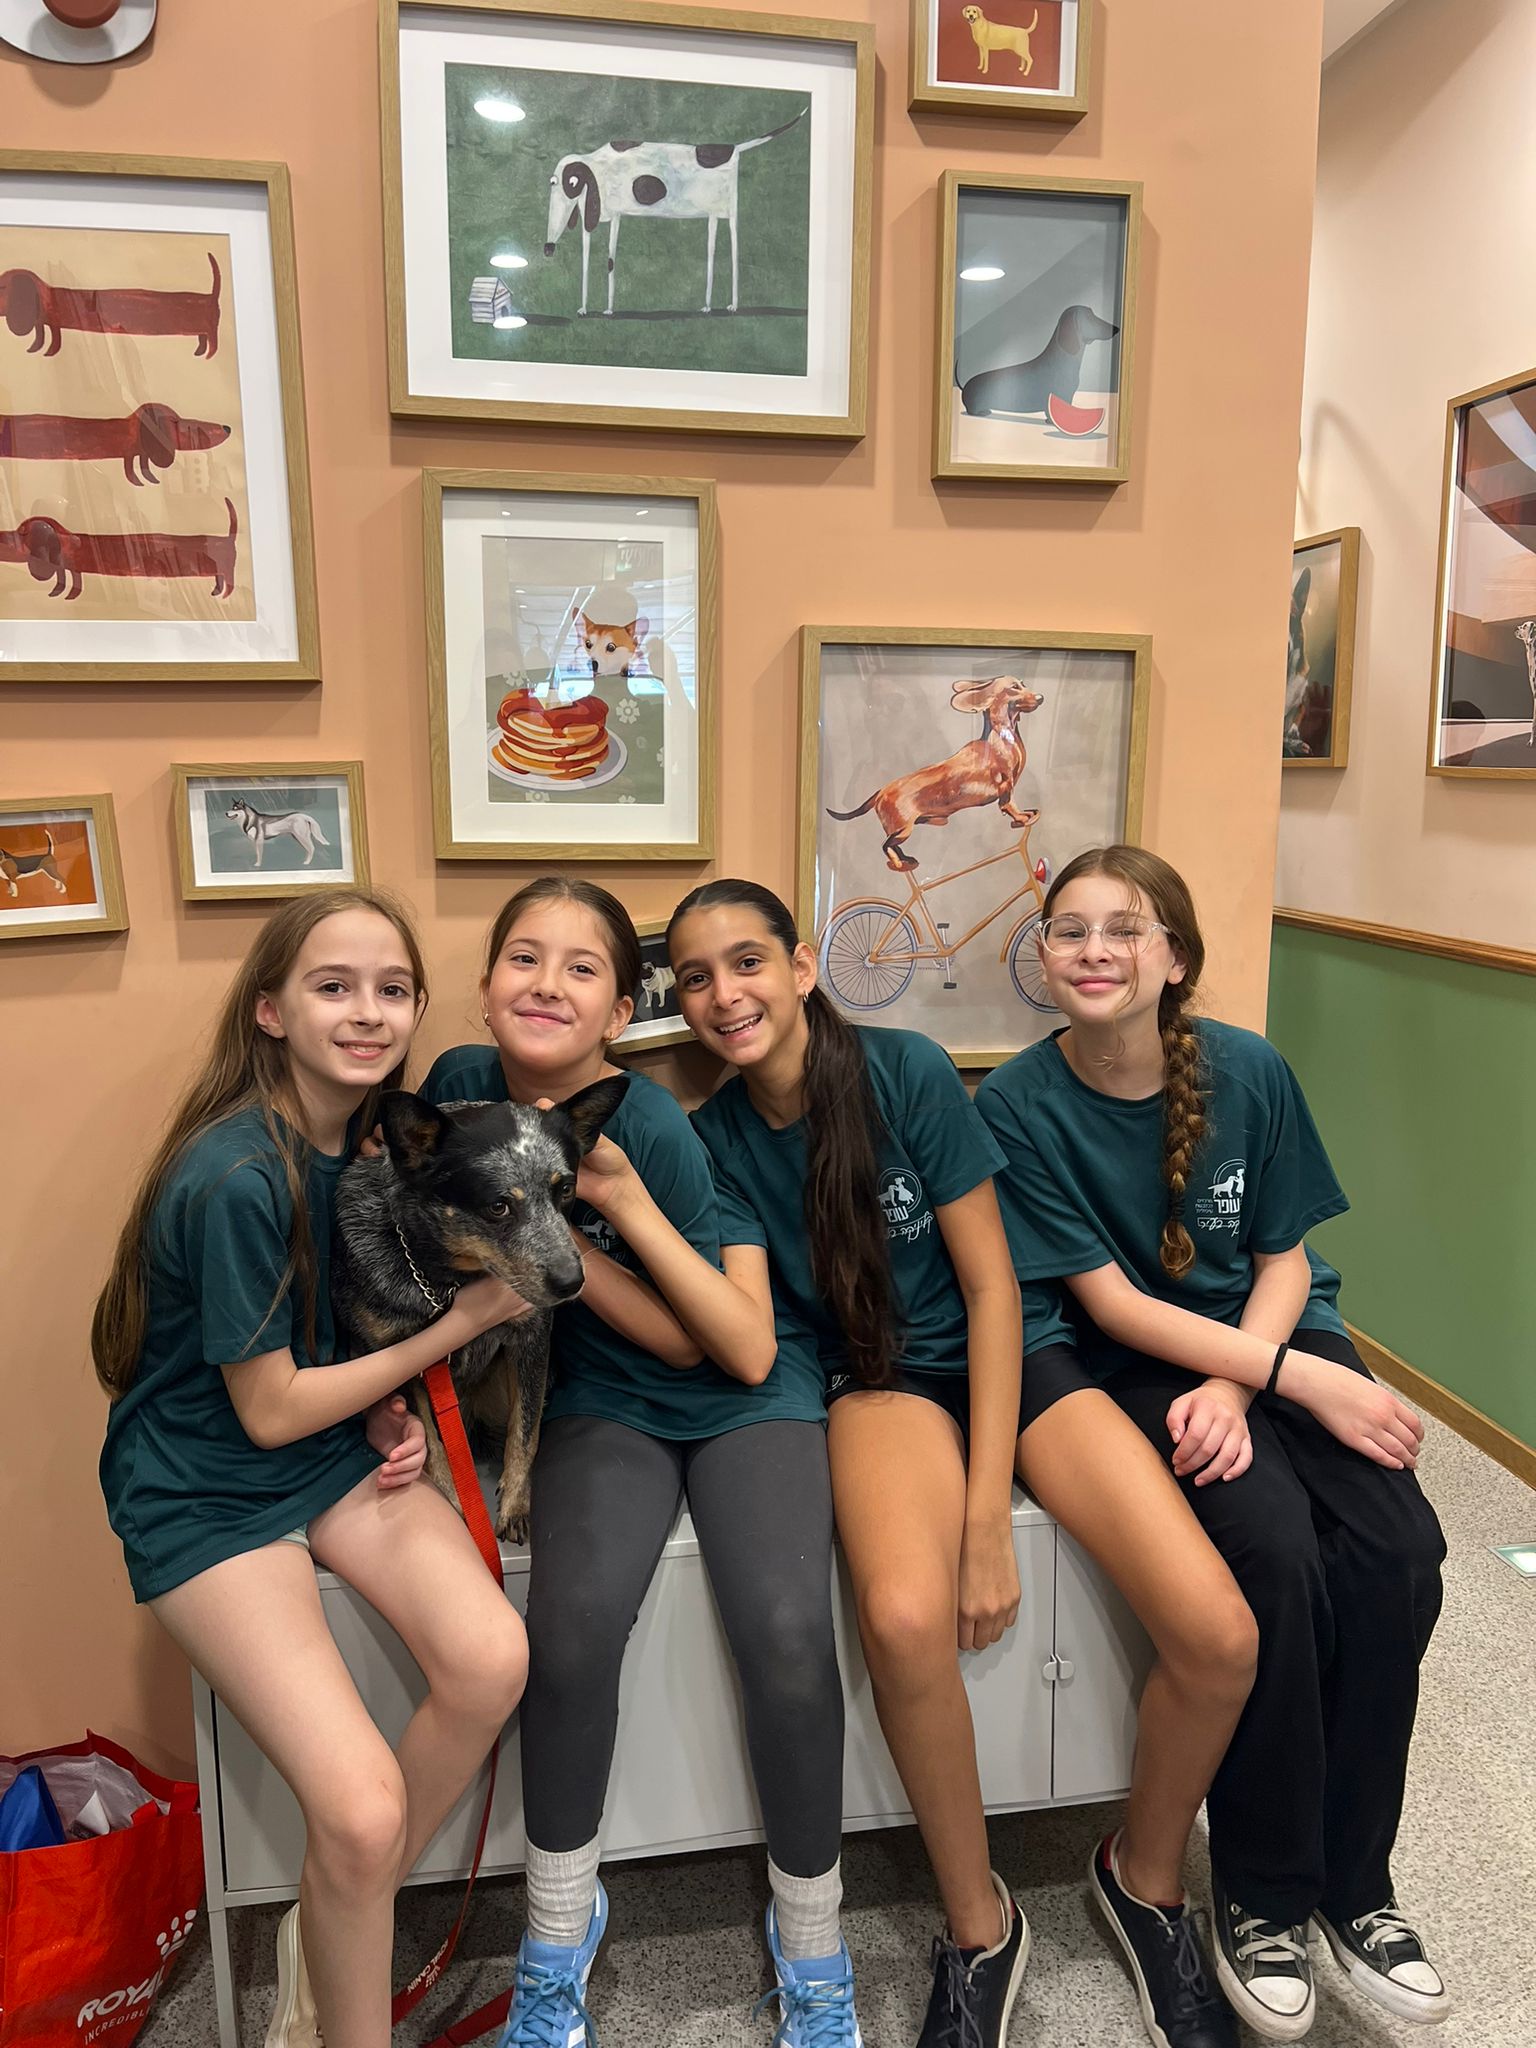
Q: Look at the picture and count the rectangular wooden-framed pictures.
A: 11